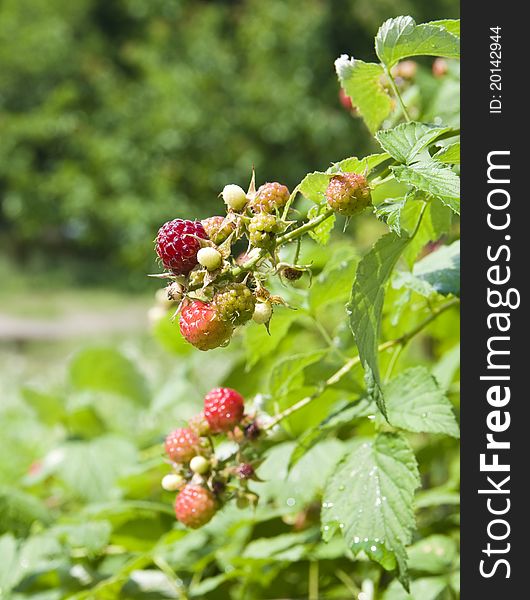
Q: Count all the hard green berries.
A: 5